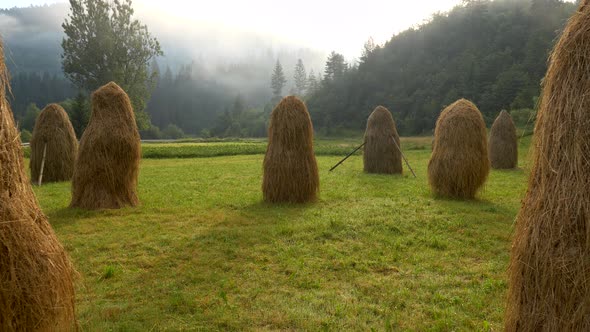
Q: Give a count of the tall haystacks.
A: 8